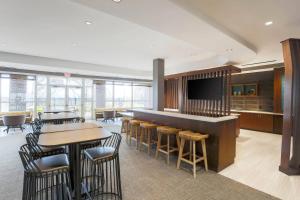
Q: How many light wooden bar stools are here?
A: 5